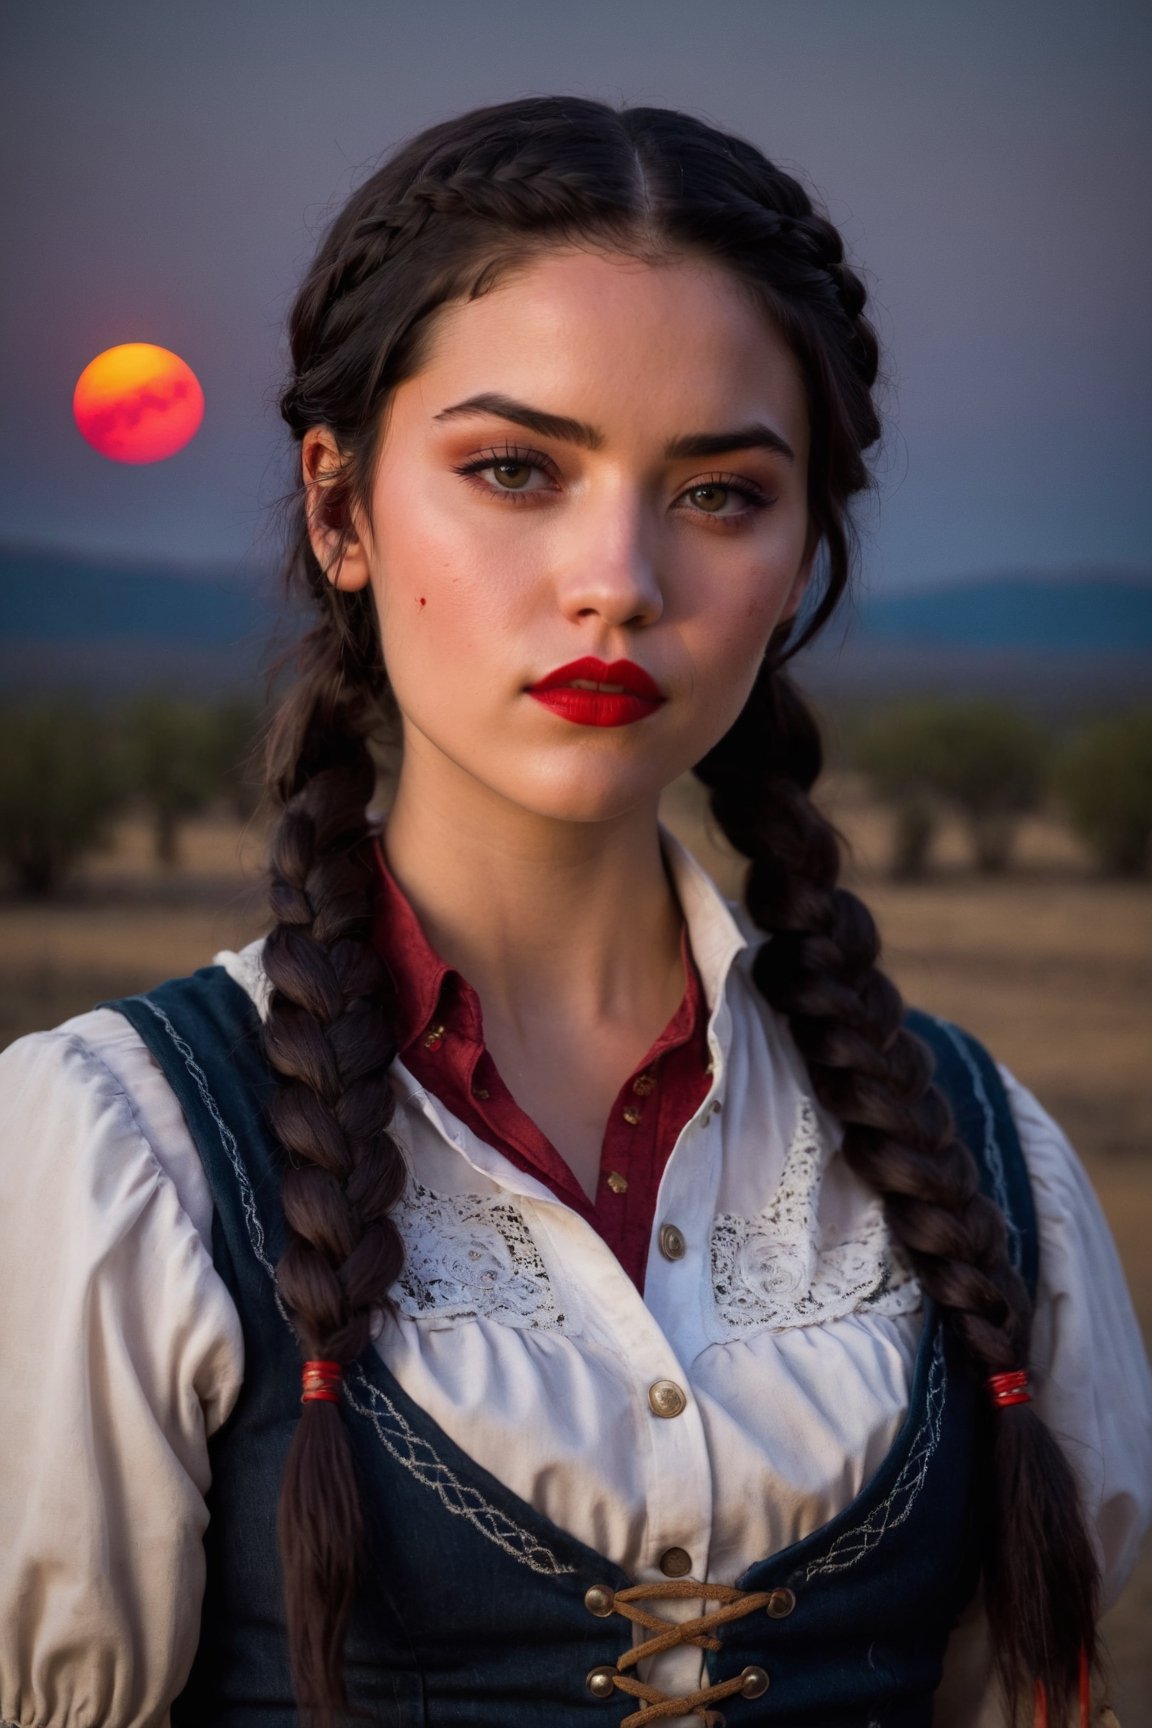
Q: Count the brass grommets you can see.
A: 4